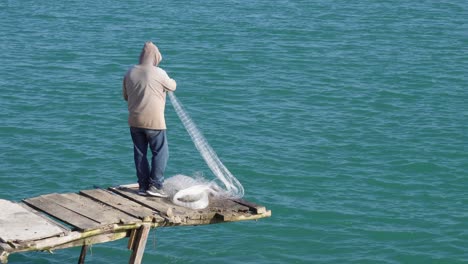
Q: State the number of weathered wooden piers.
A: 1